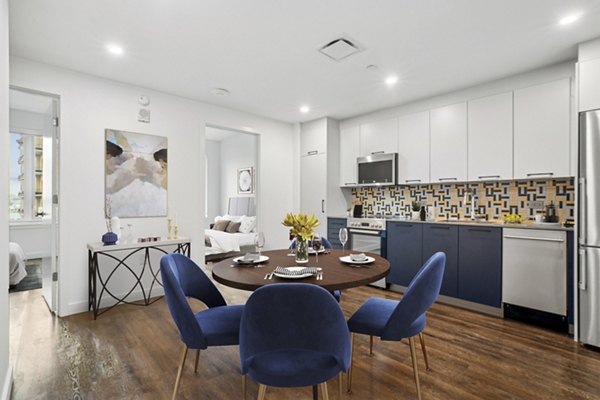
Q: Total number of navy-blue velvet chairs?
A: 4